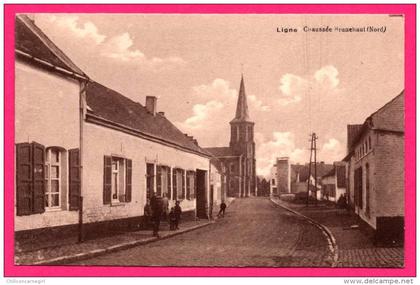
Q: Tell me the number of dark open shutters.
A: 11